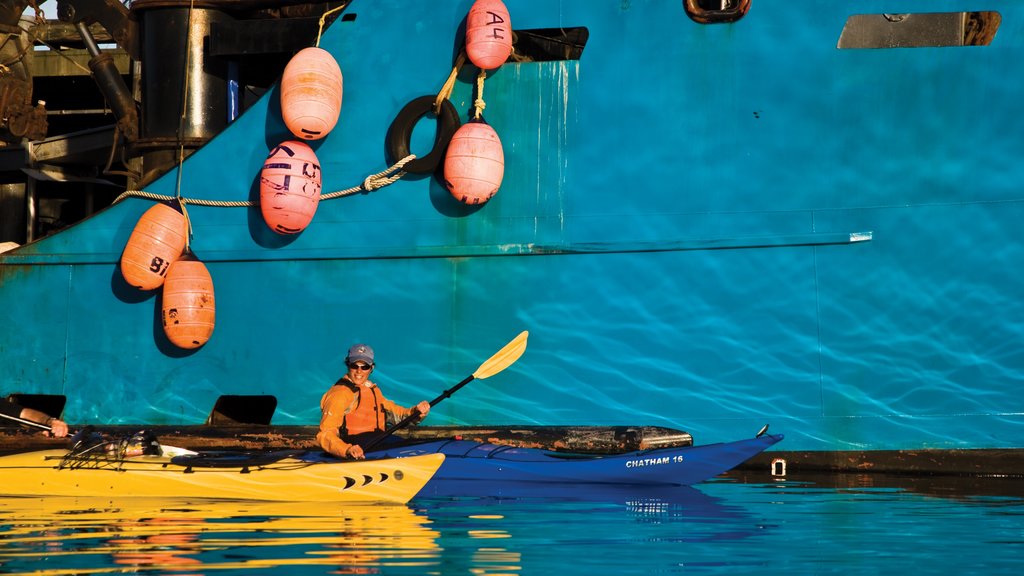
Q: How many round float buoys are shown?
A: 6